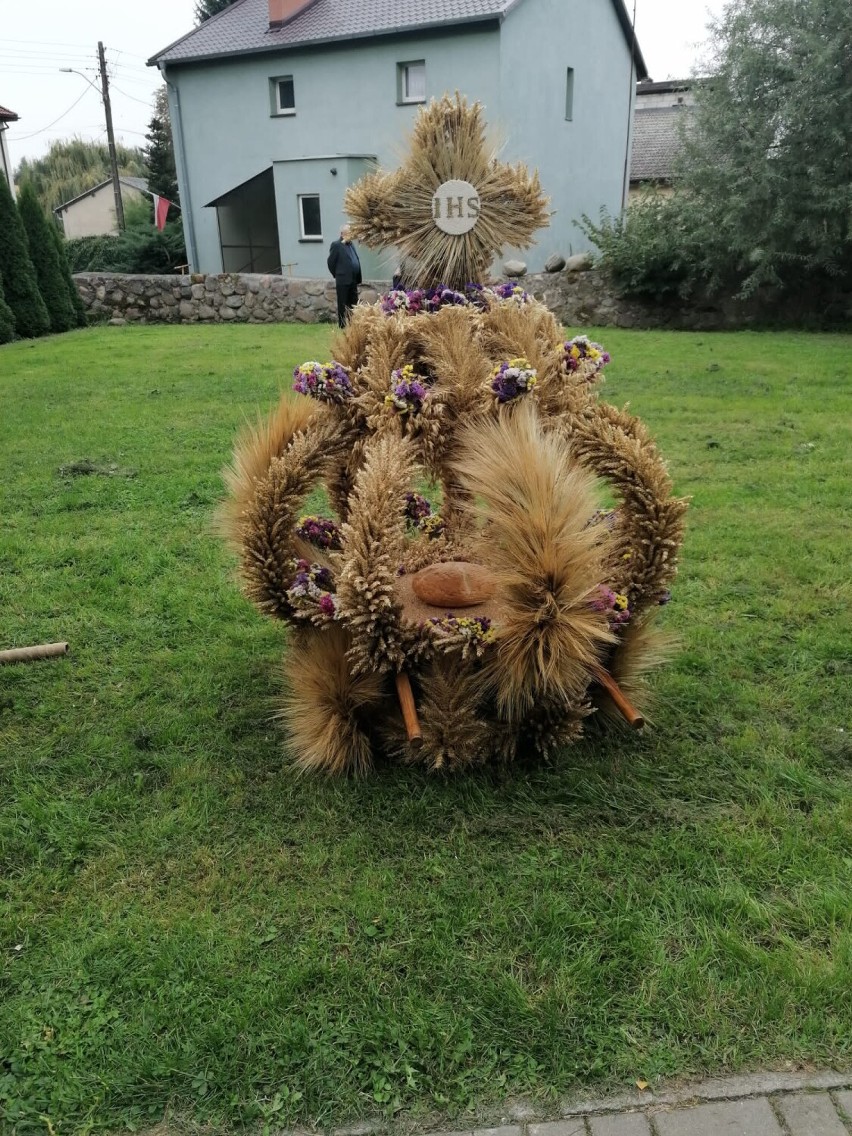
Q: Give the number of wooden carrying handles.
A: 2